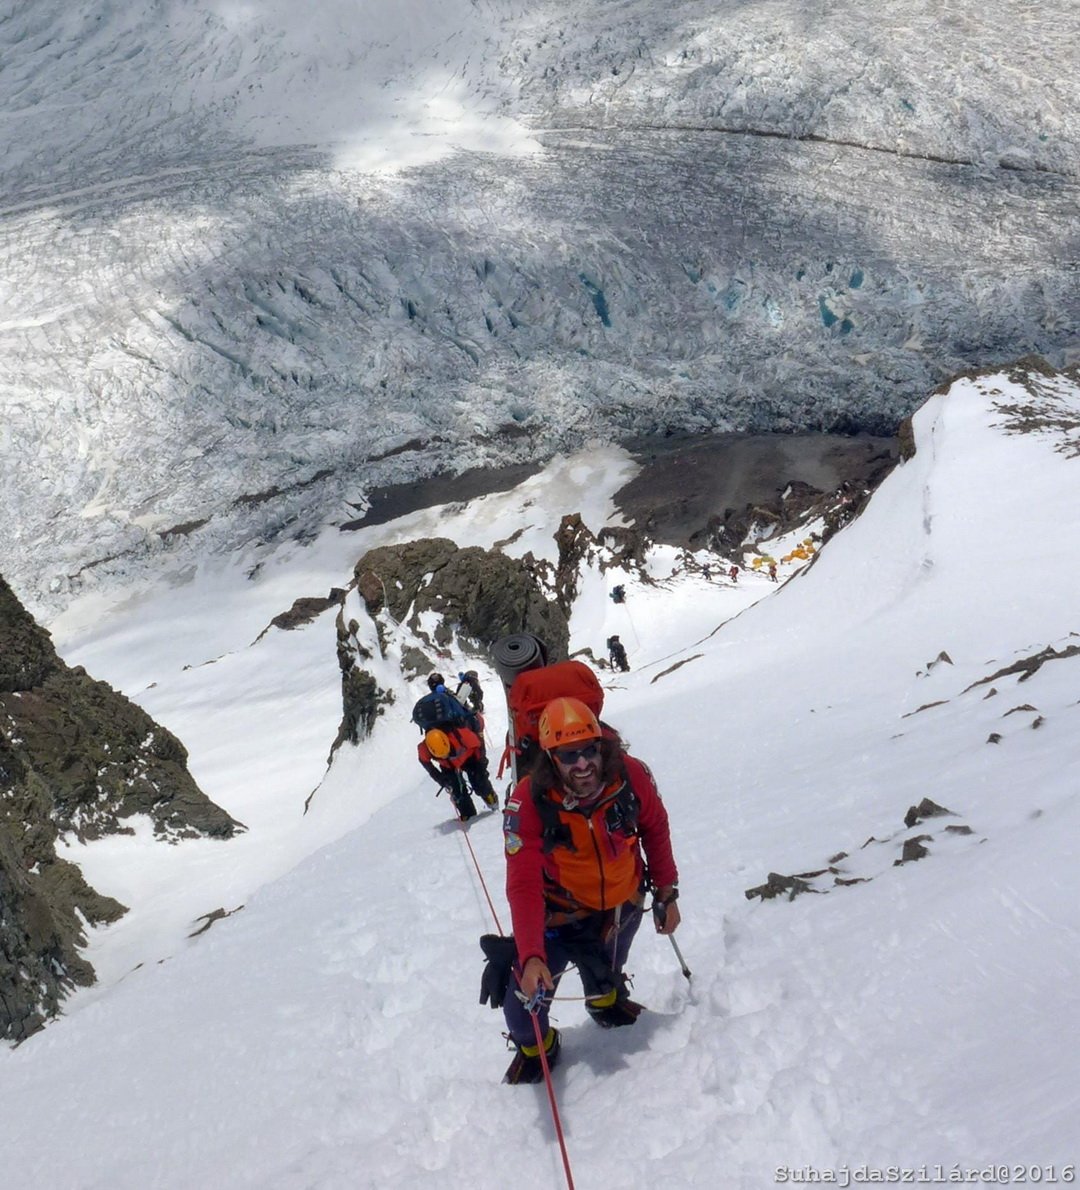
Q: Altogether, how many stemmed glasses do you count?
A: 0